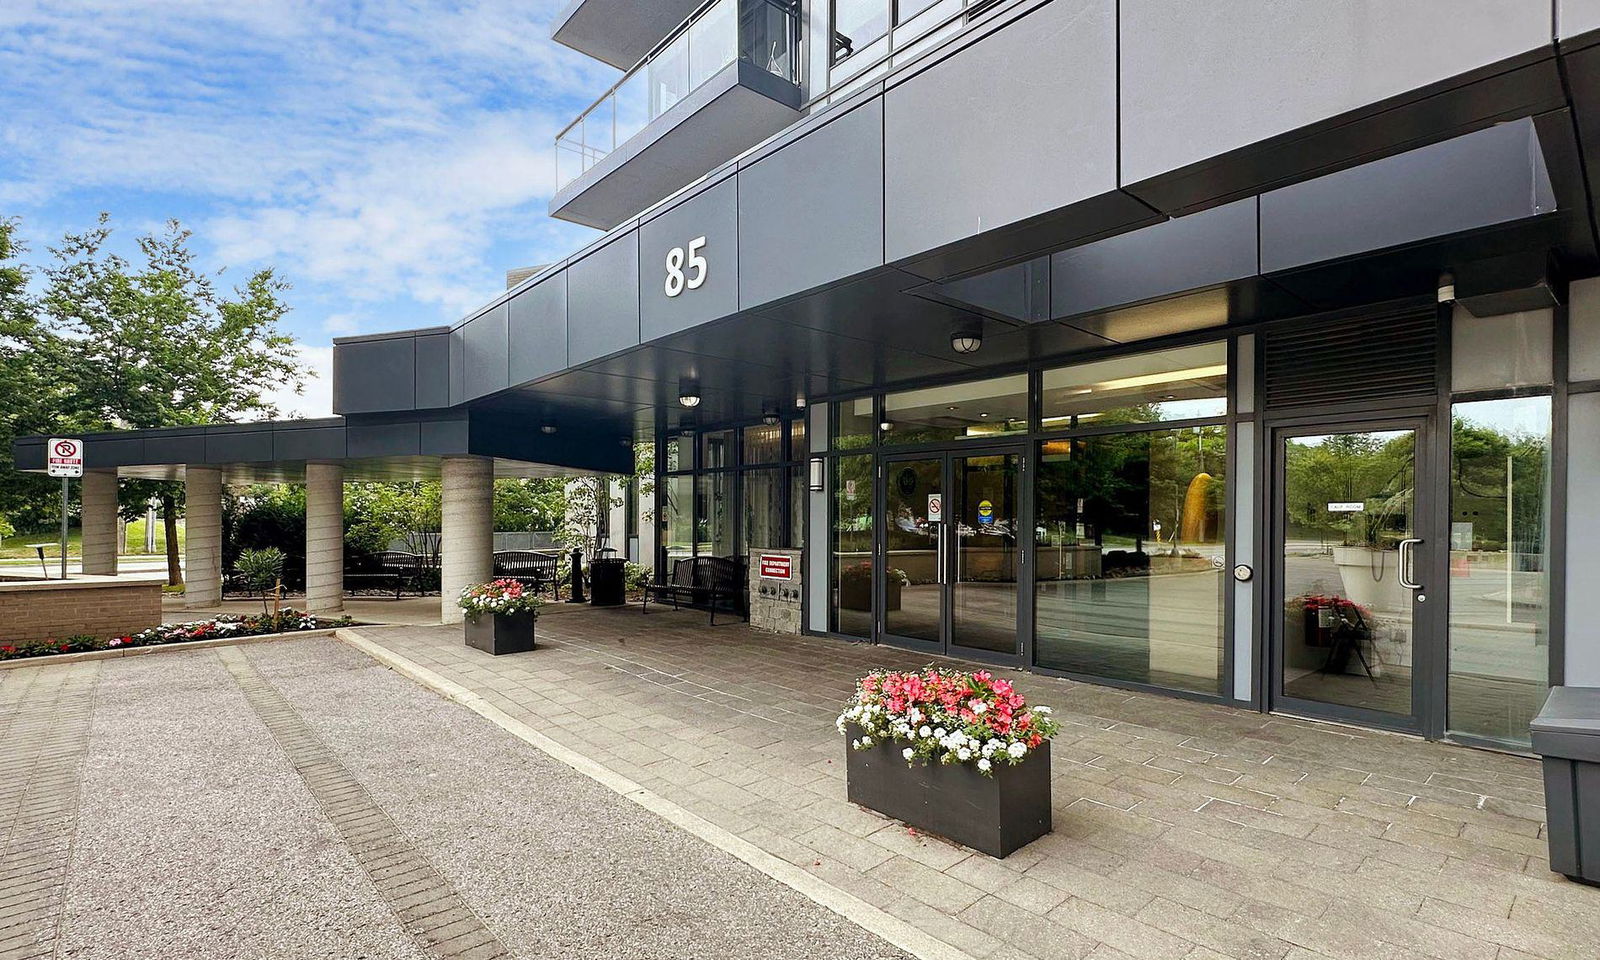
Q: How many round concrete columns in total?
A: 4